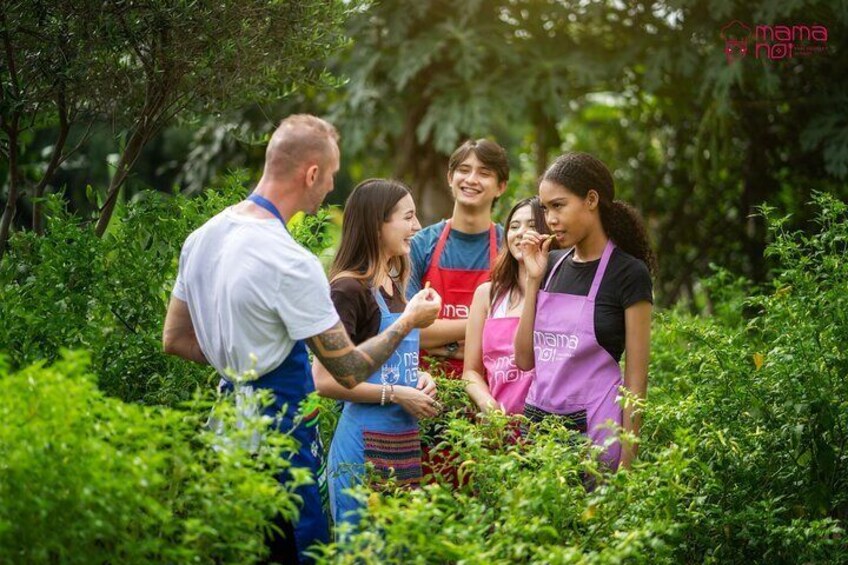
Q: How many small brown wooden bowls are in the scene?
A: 0